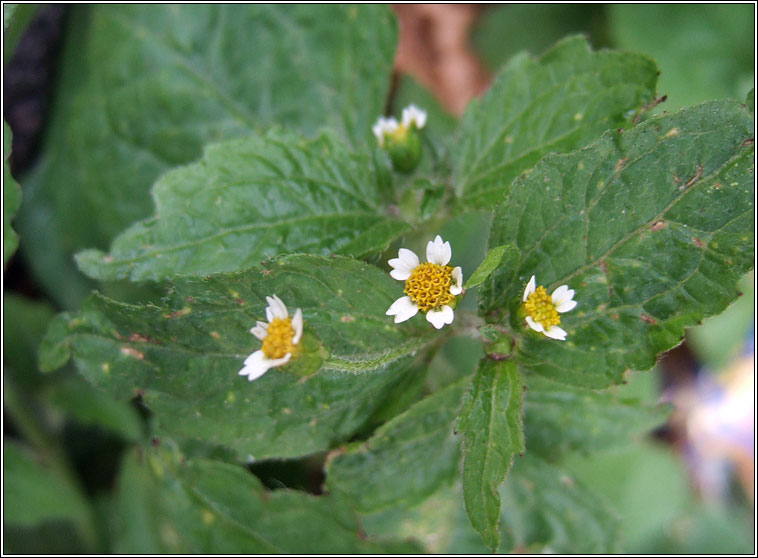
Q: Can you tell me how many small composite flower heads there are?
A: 4